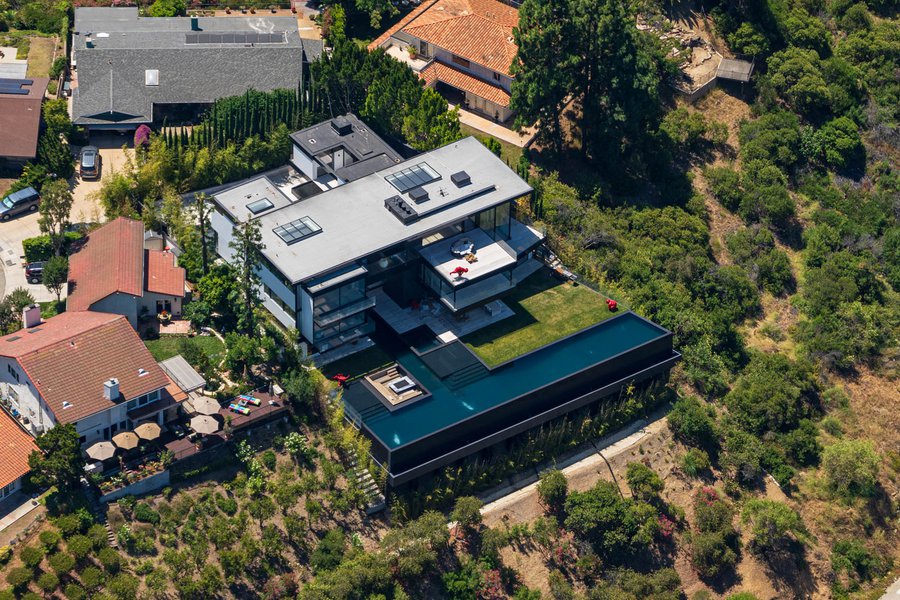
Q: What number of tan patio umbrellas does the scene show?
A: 5